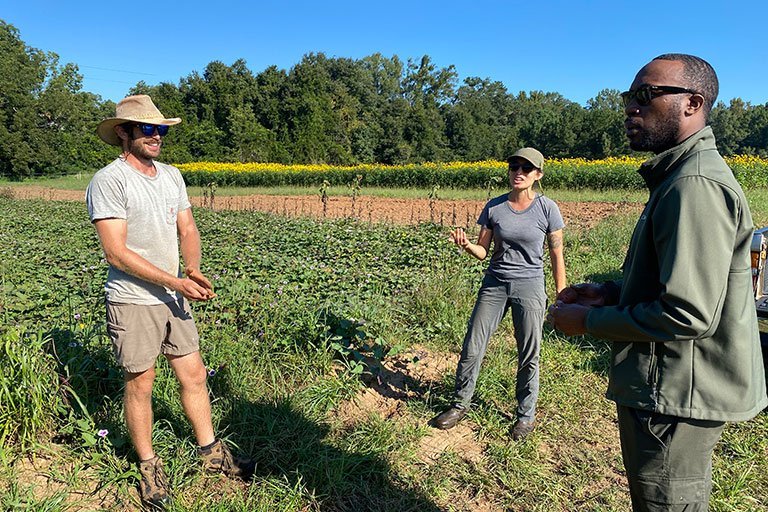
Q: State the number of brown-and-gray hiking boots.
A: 2